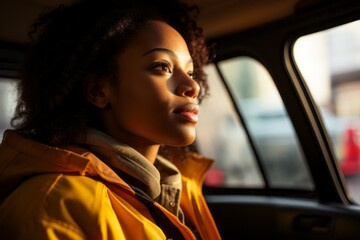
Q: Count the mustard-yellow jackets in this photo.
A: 1